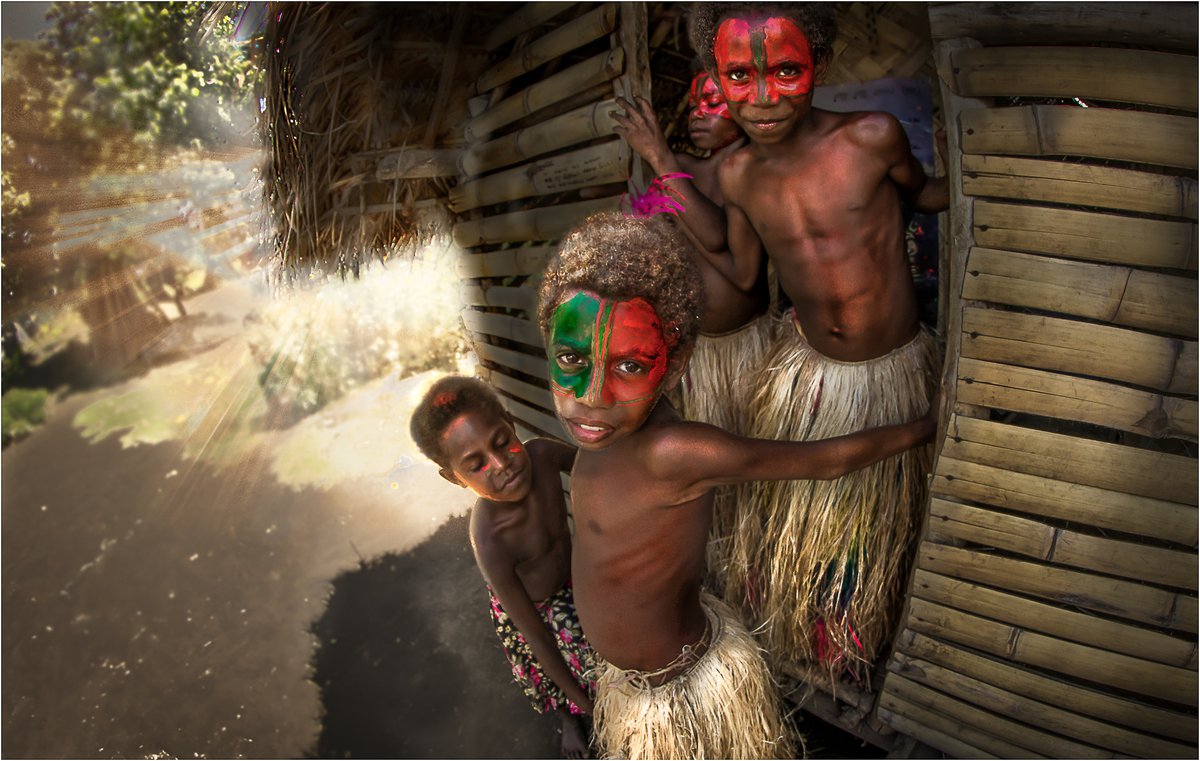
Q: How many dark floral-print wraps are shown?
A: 1